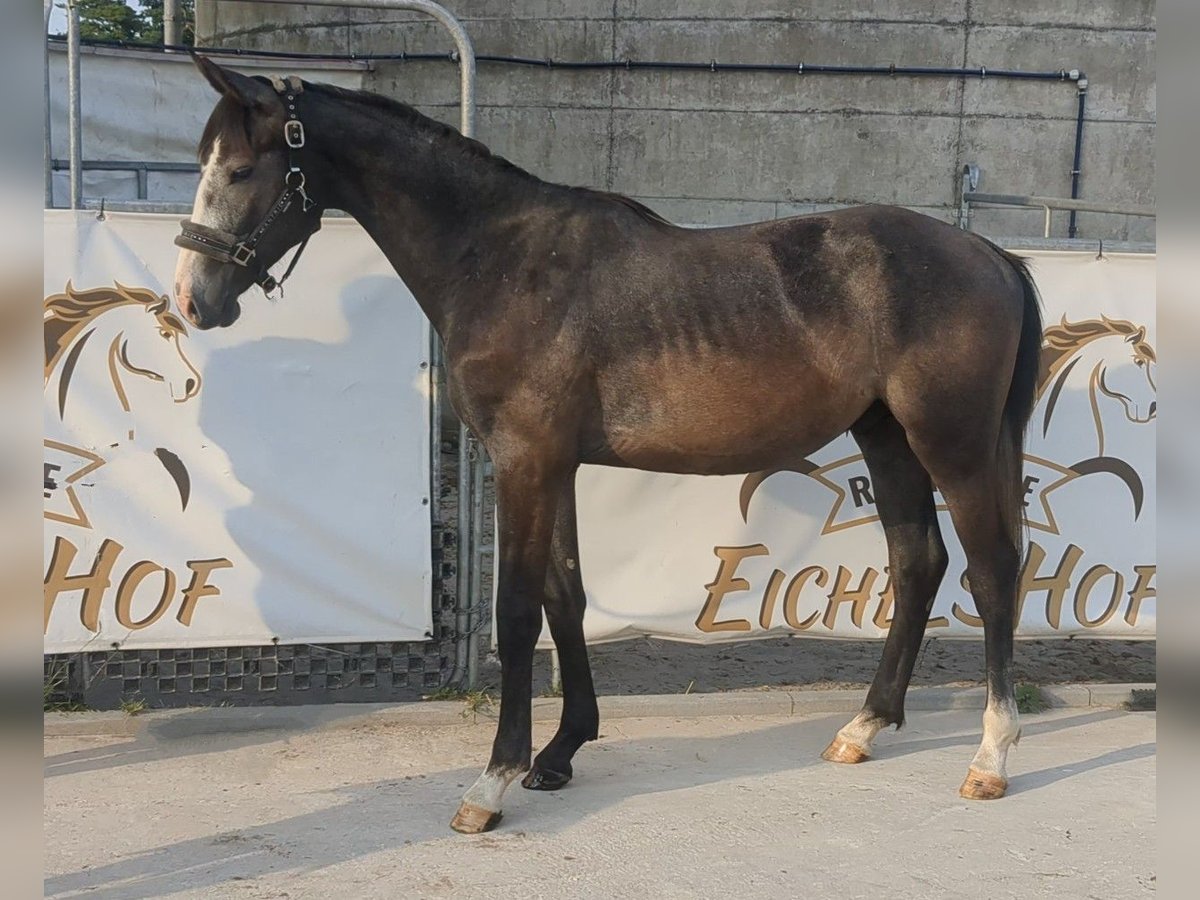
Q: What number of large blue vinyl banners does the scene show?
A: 0